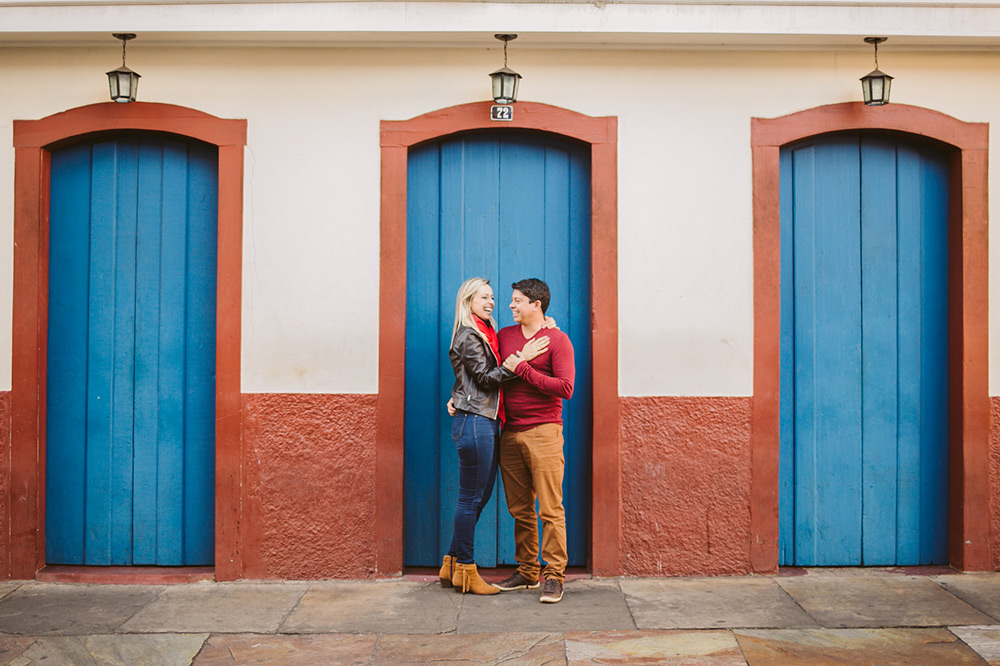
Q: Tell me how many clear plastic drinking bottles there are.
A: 0